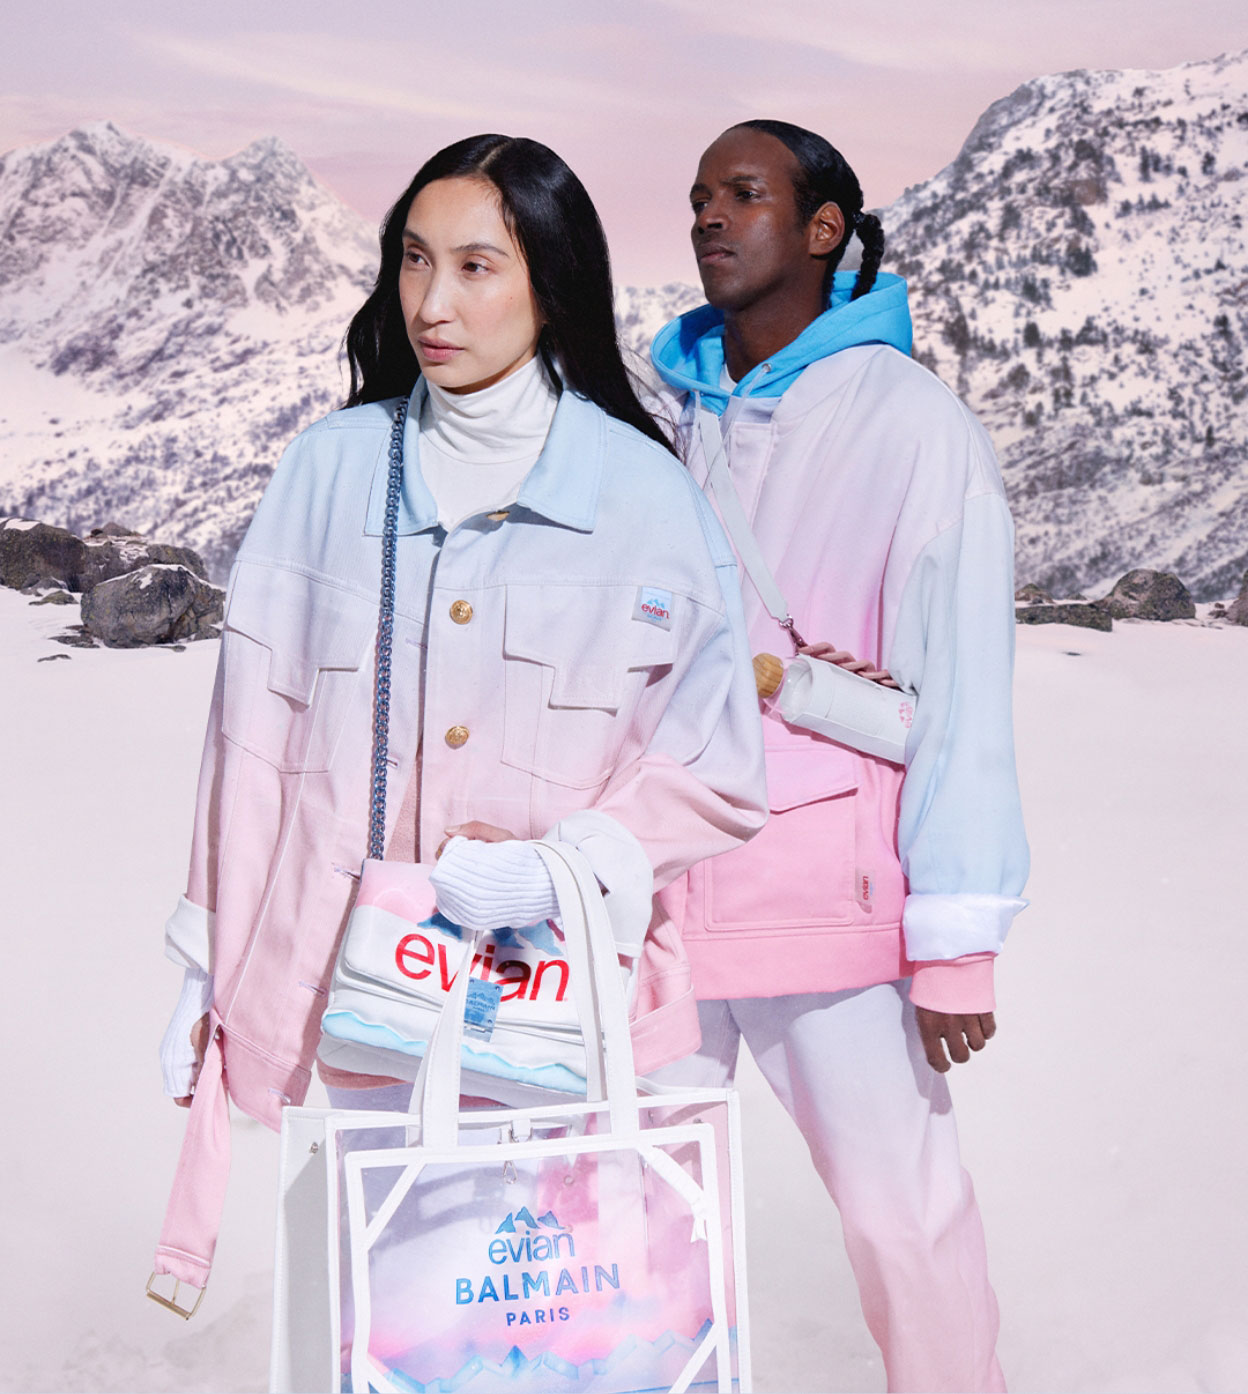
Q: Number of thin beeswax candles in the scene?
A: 0